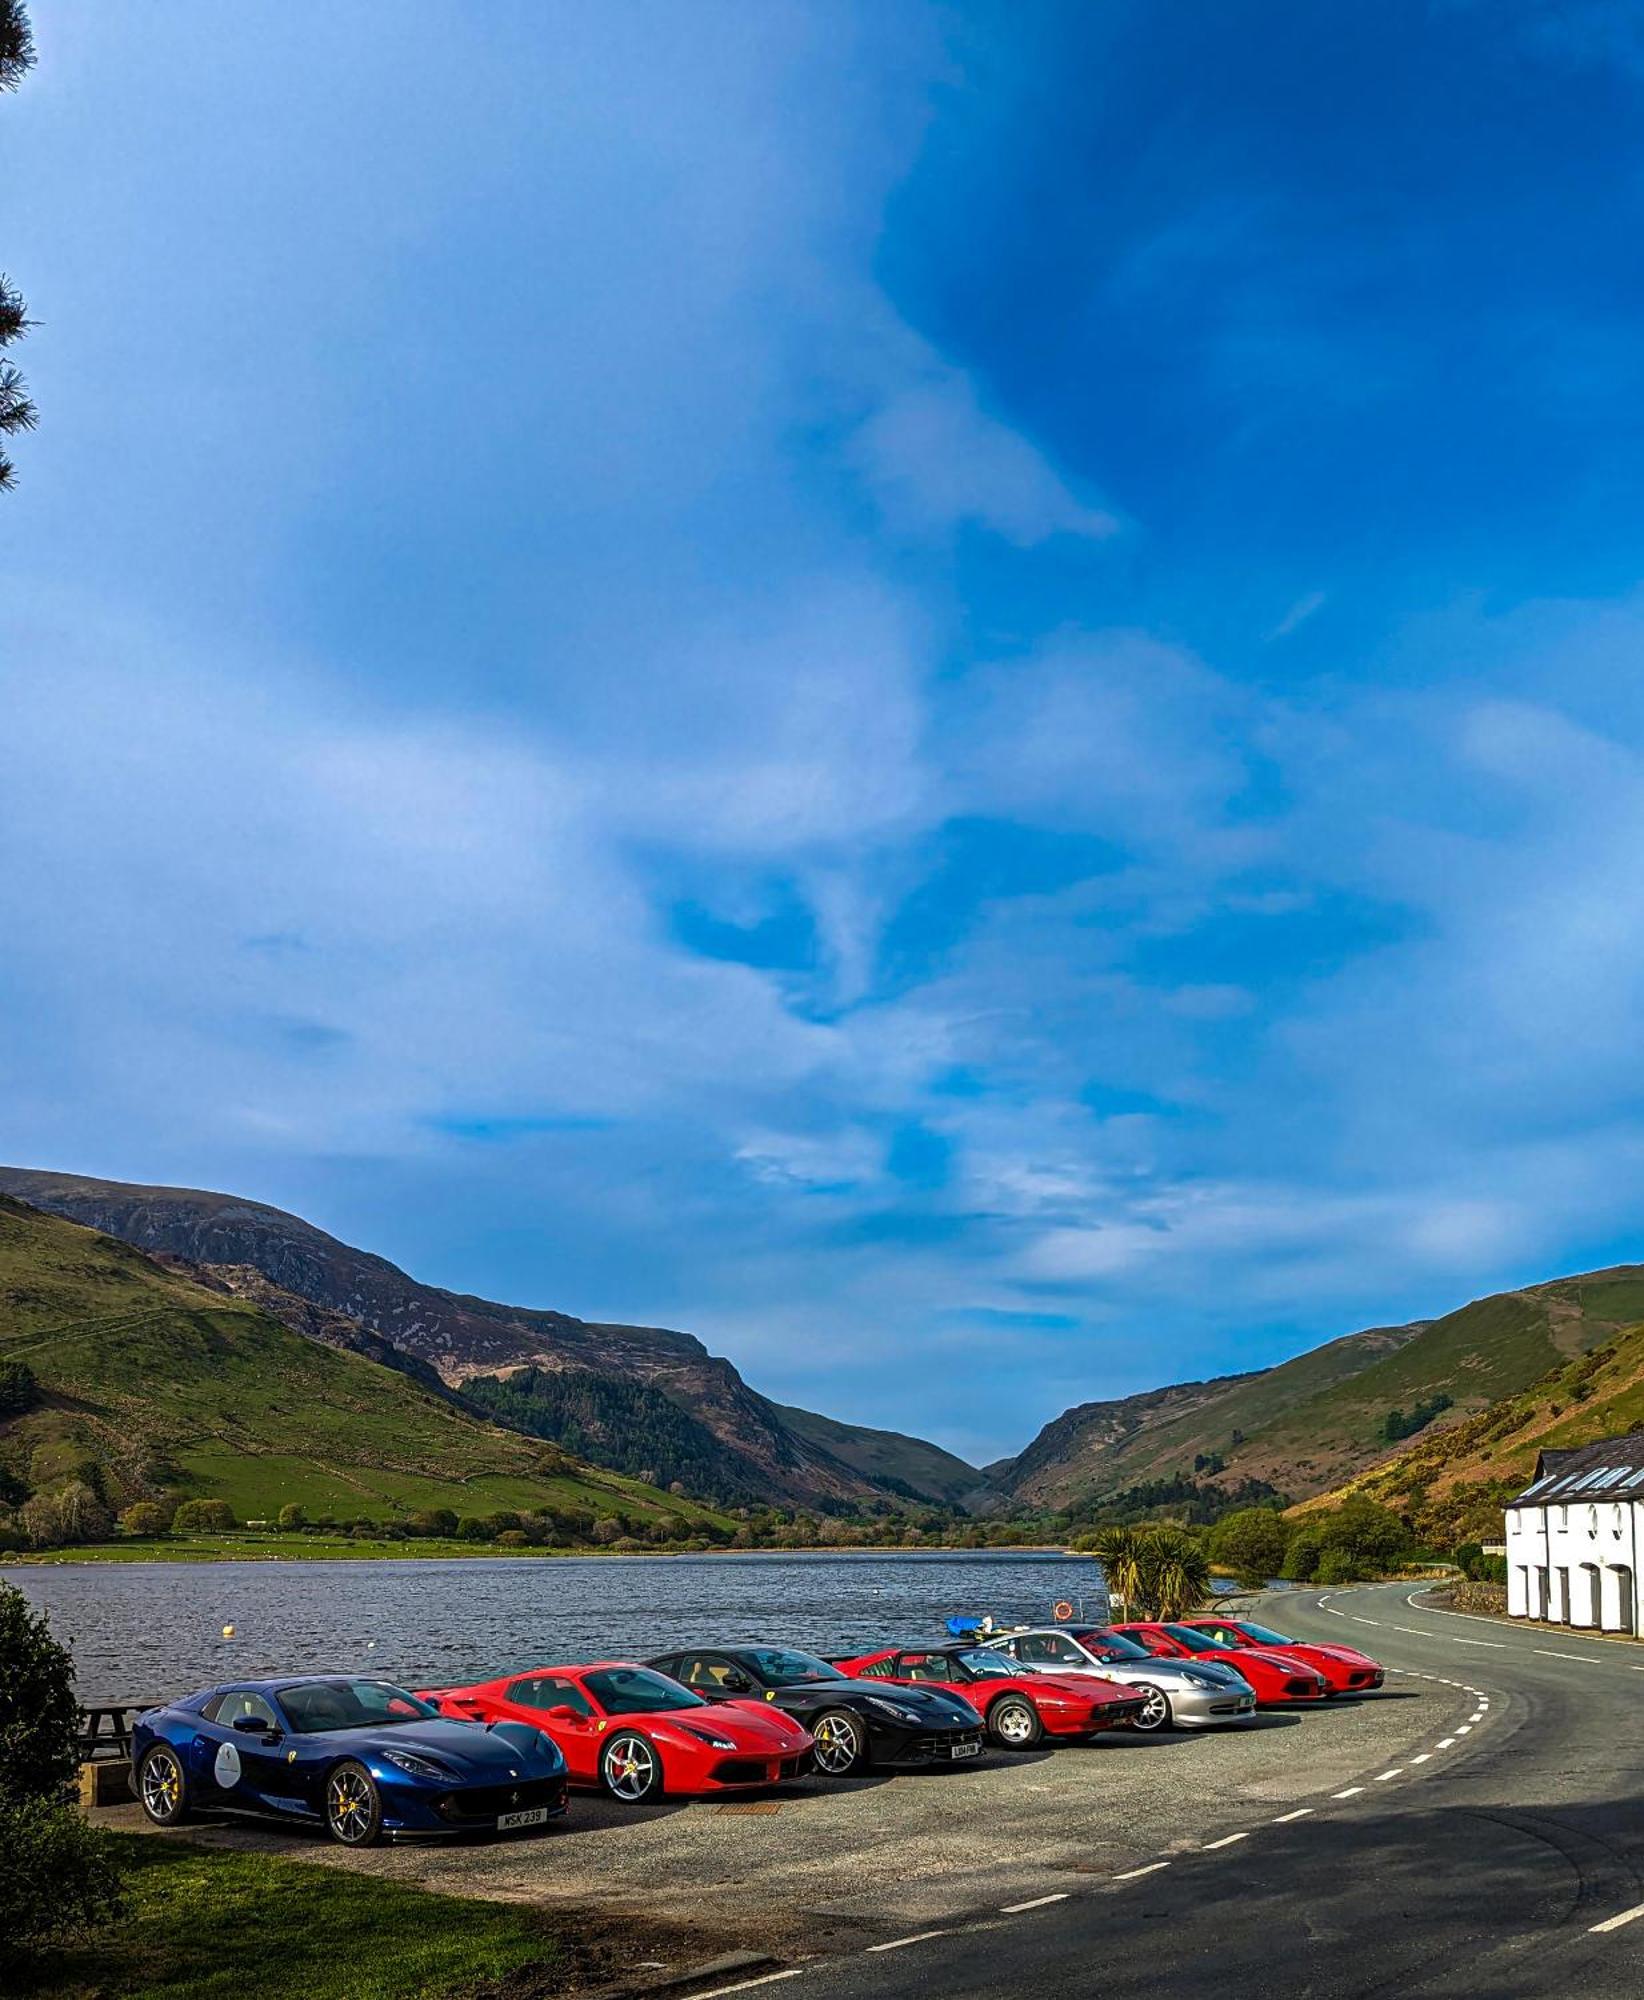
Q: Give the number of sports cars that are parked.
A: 7